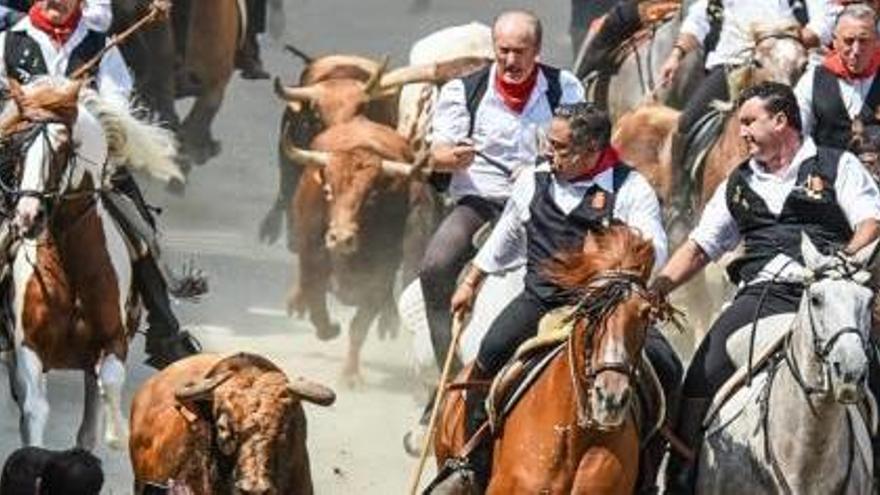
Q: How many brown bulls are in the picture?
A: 3